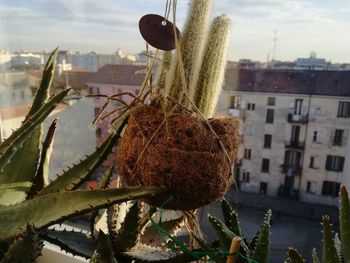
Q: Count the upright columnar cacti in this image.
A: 3